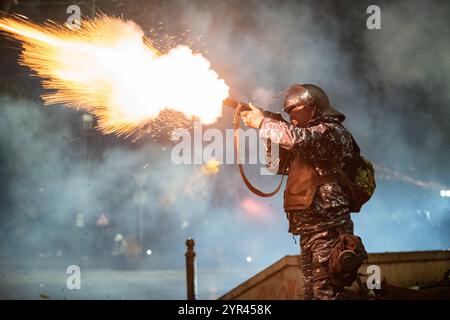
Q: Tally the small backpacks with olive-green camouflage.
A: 1